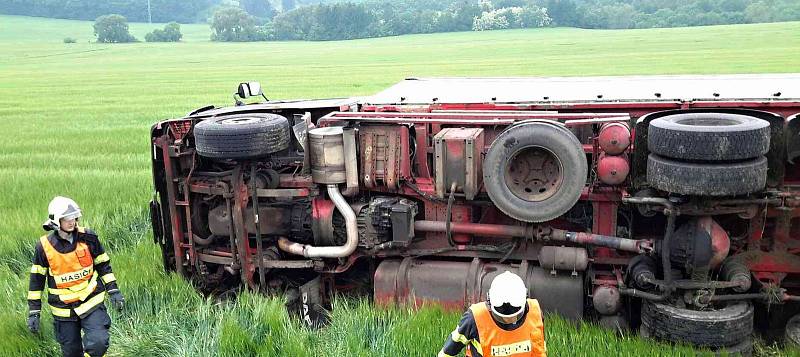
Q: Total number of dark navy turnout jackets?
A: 2